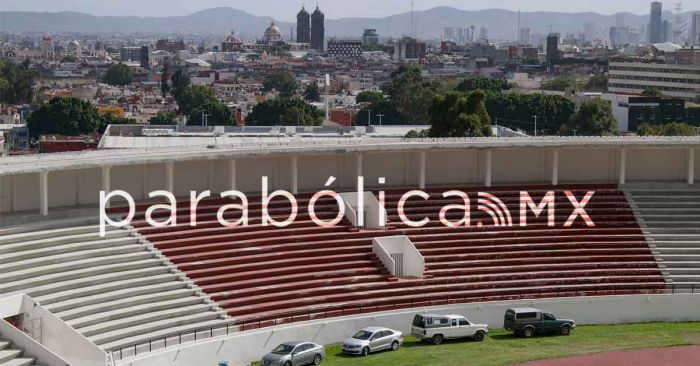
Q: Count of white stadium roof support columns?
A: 11